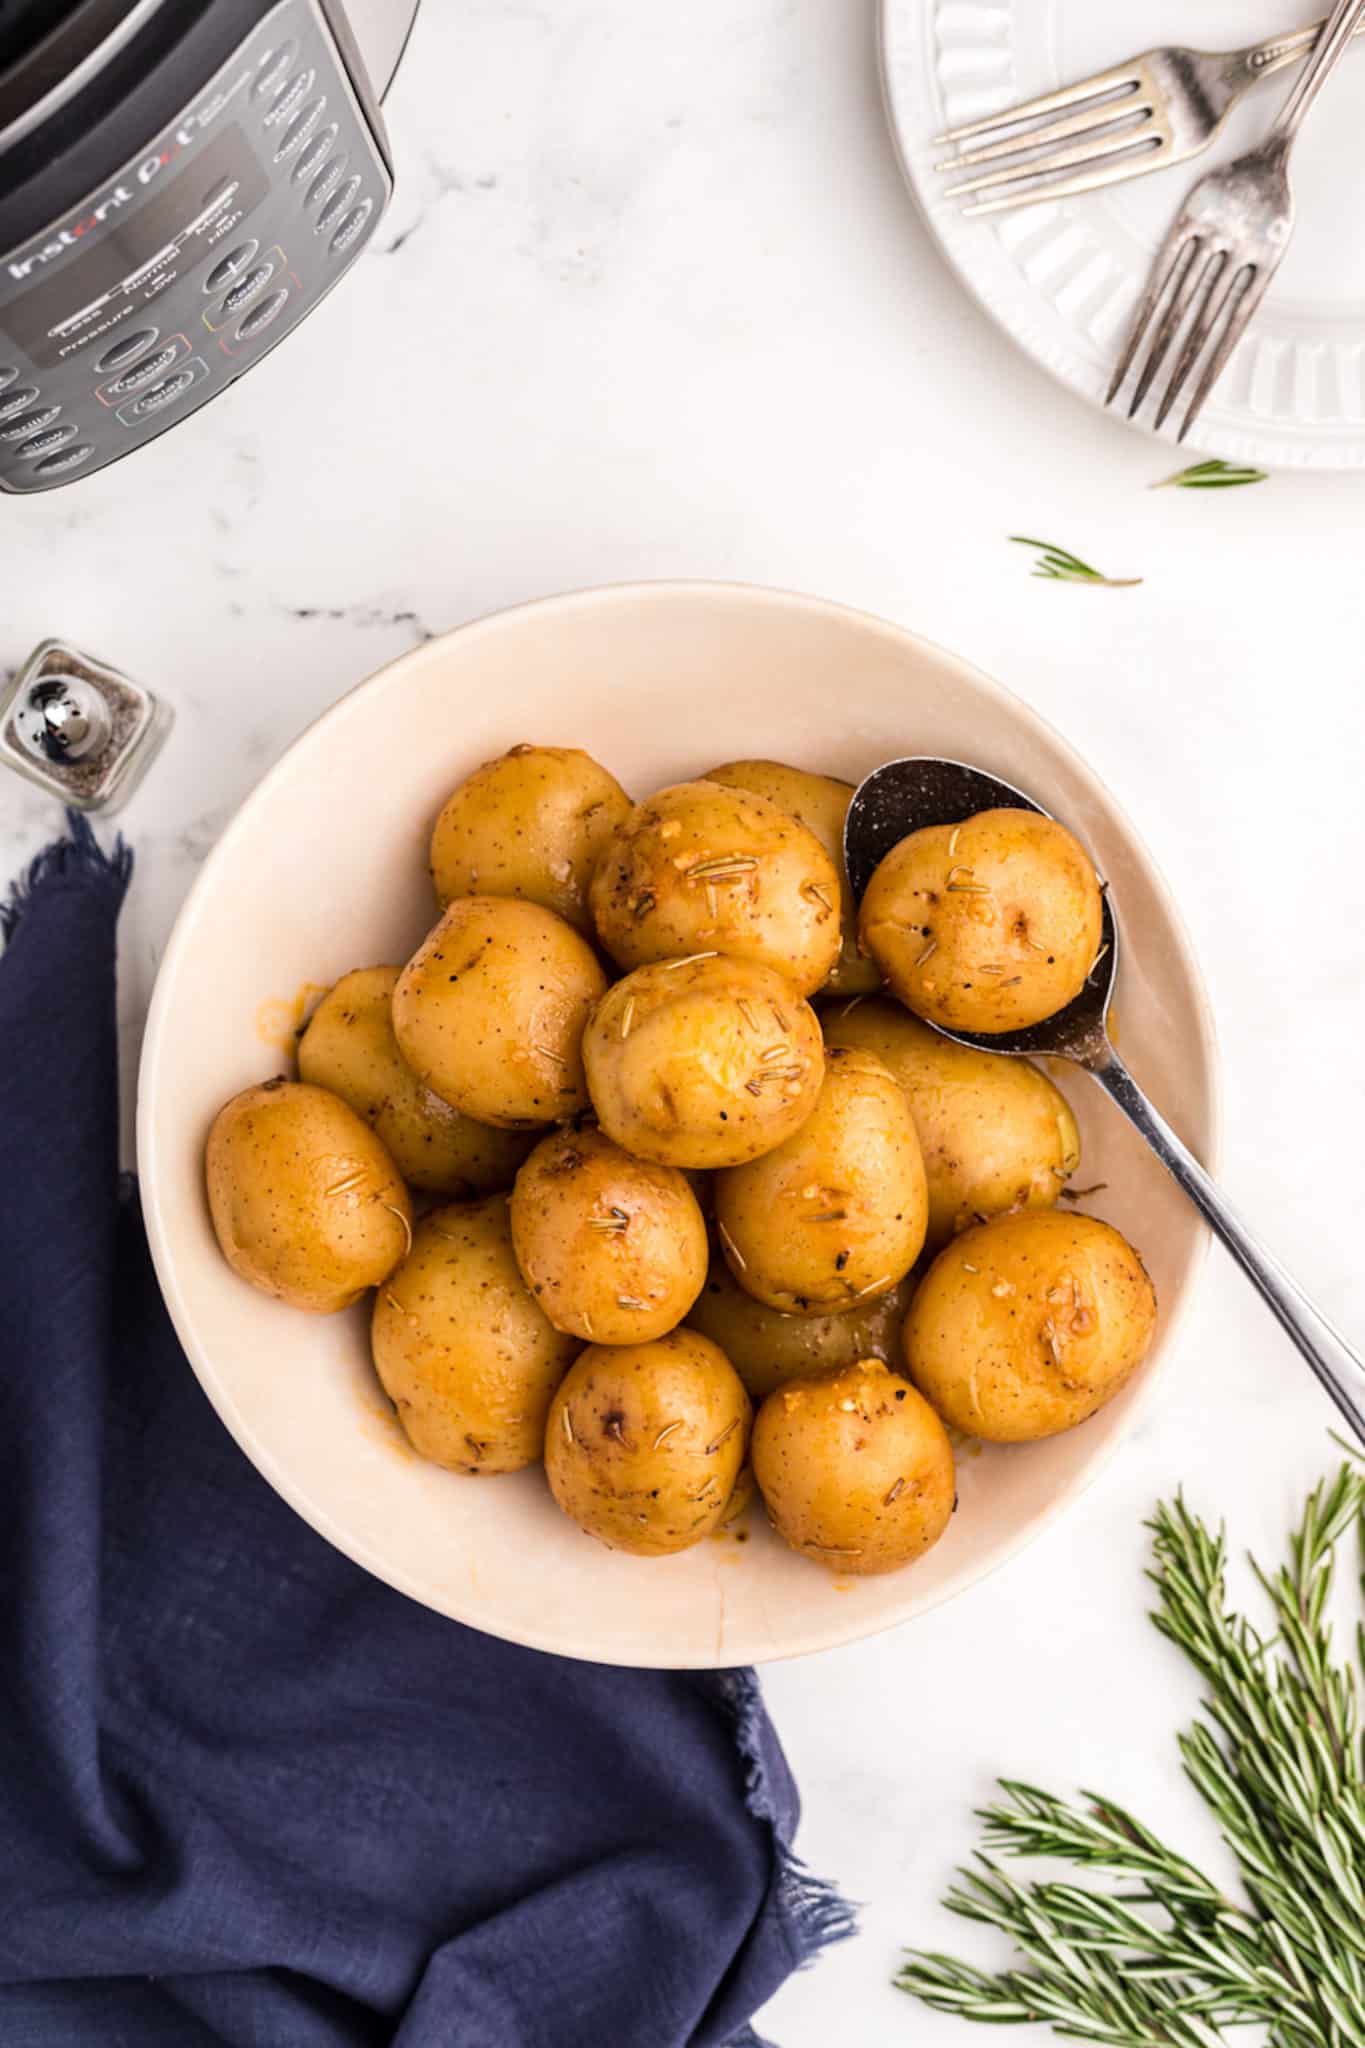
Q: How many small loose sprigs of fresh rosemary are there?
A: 2